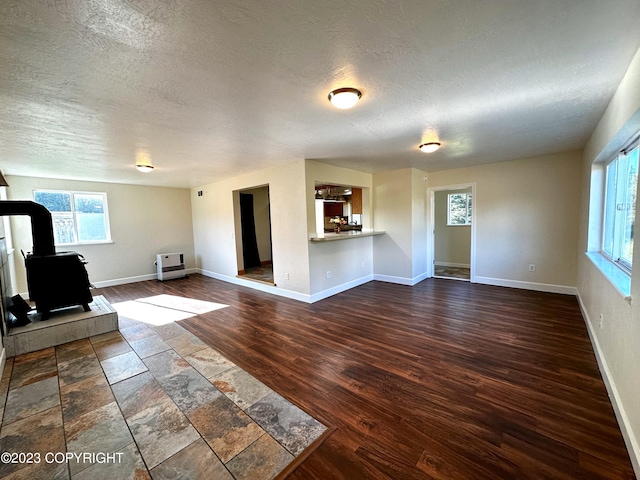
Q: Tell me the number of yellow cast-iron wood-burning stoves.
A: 0